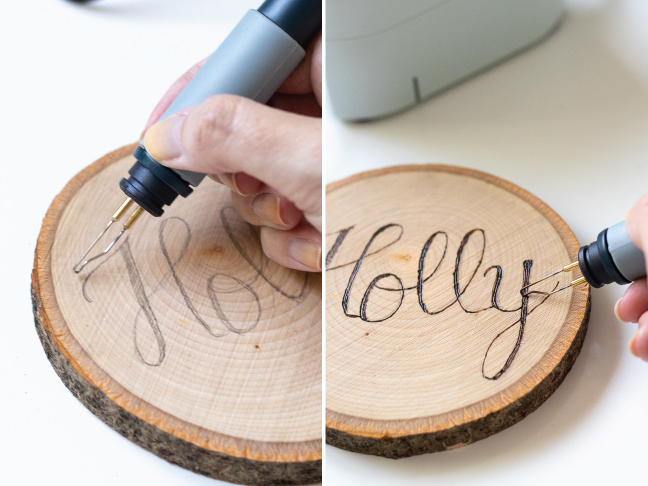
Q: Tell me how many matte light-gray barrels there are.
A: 2